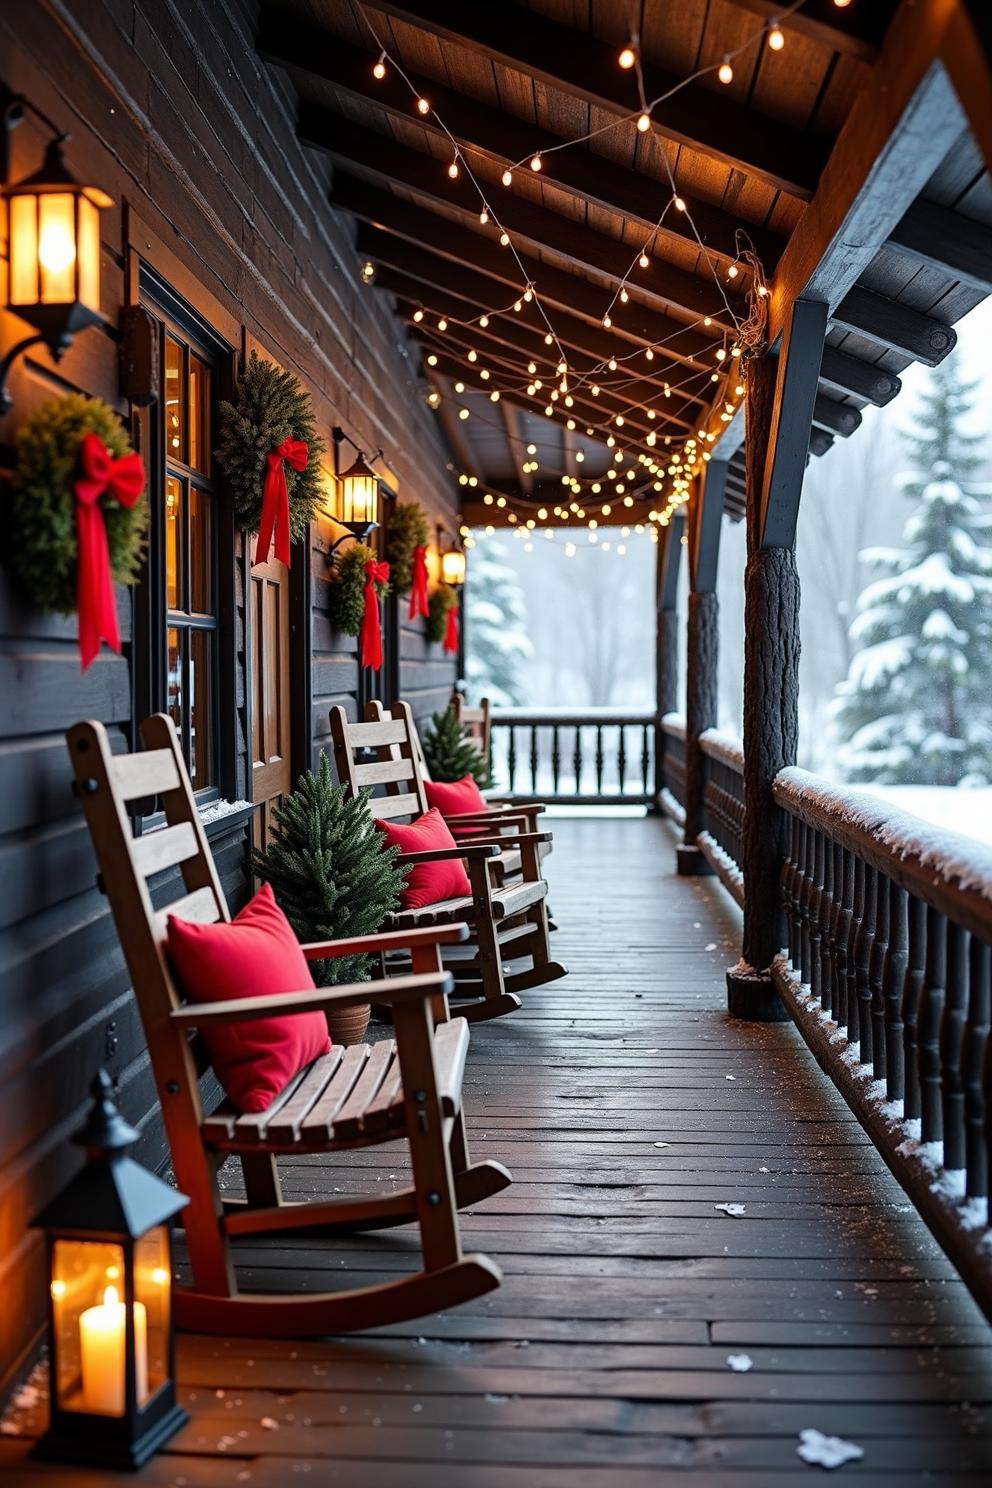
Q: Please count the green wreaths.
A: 5